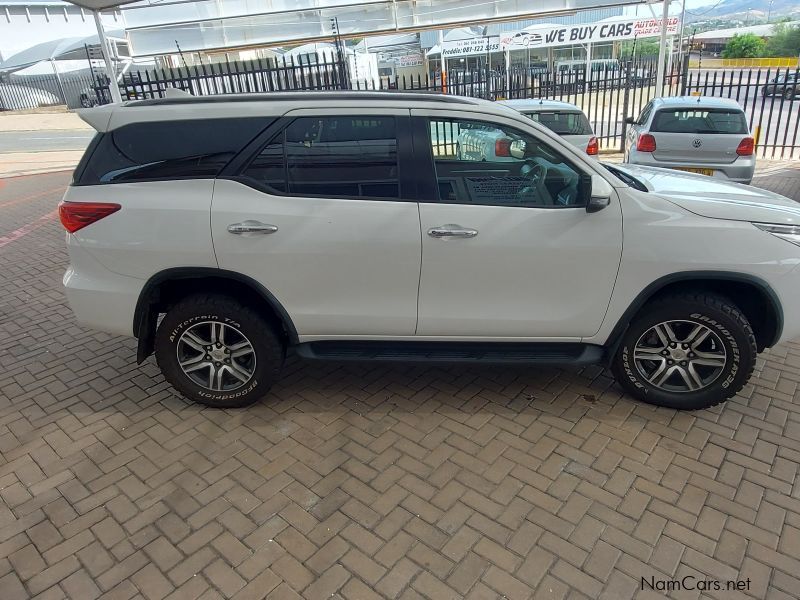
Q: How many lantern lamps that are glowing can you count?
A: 0